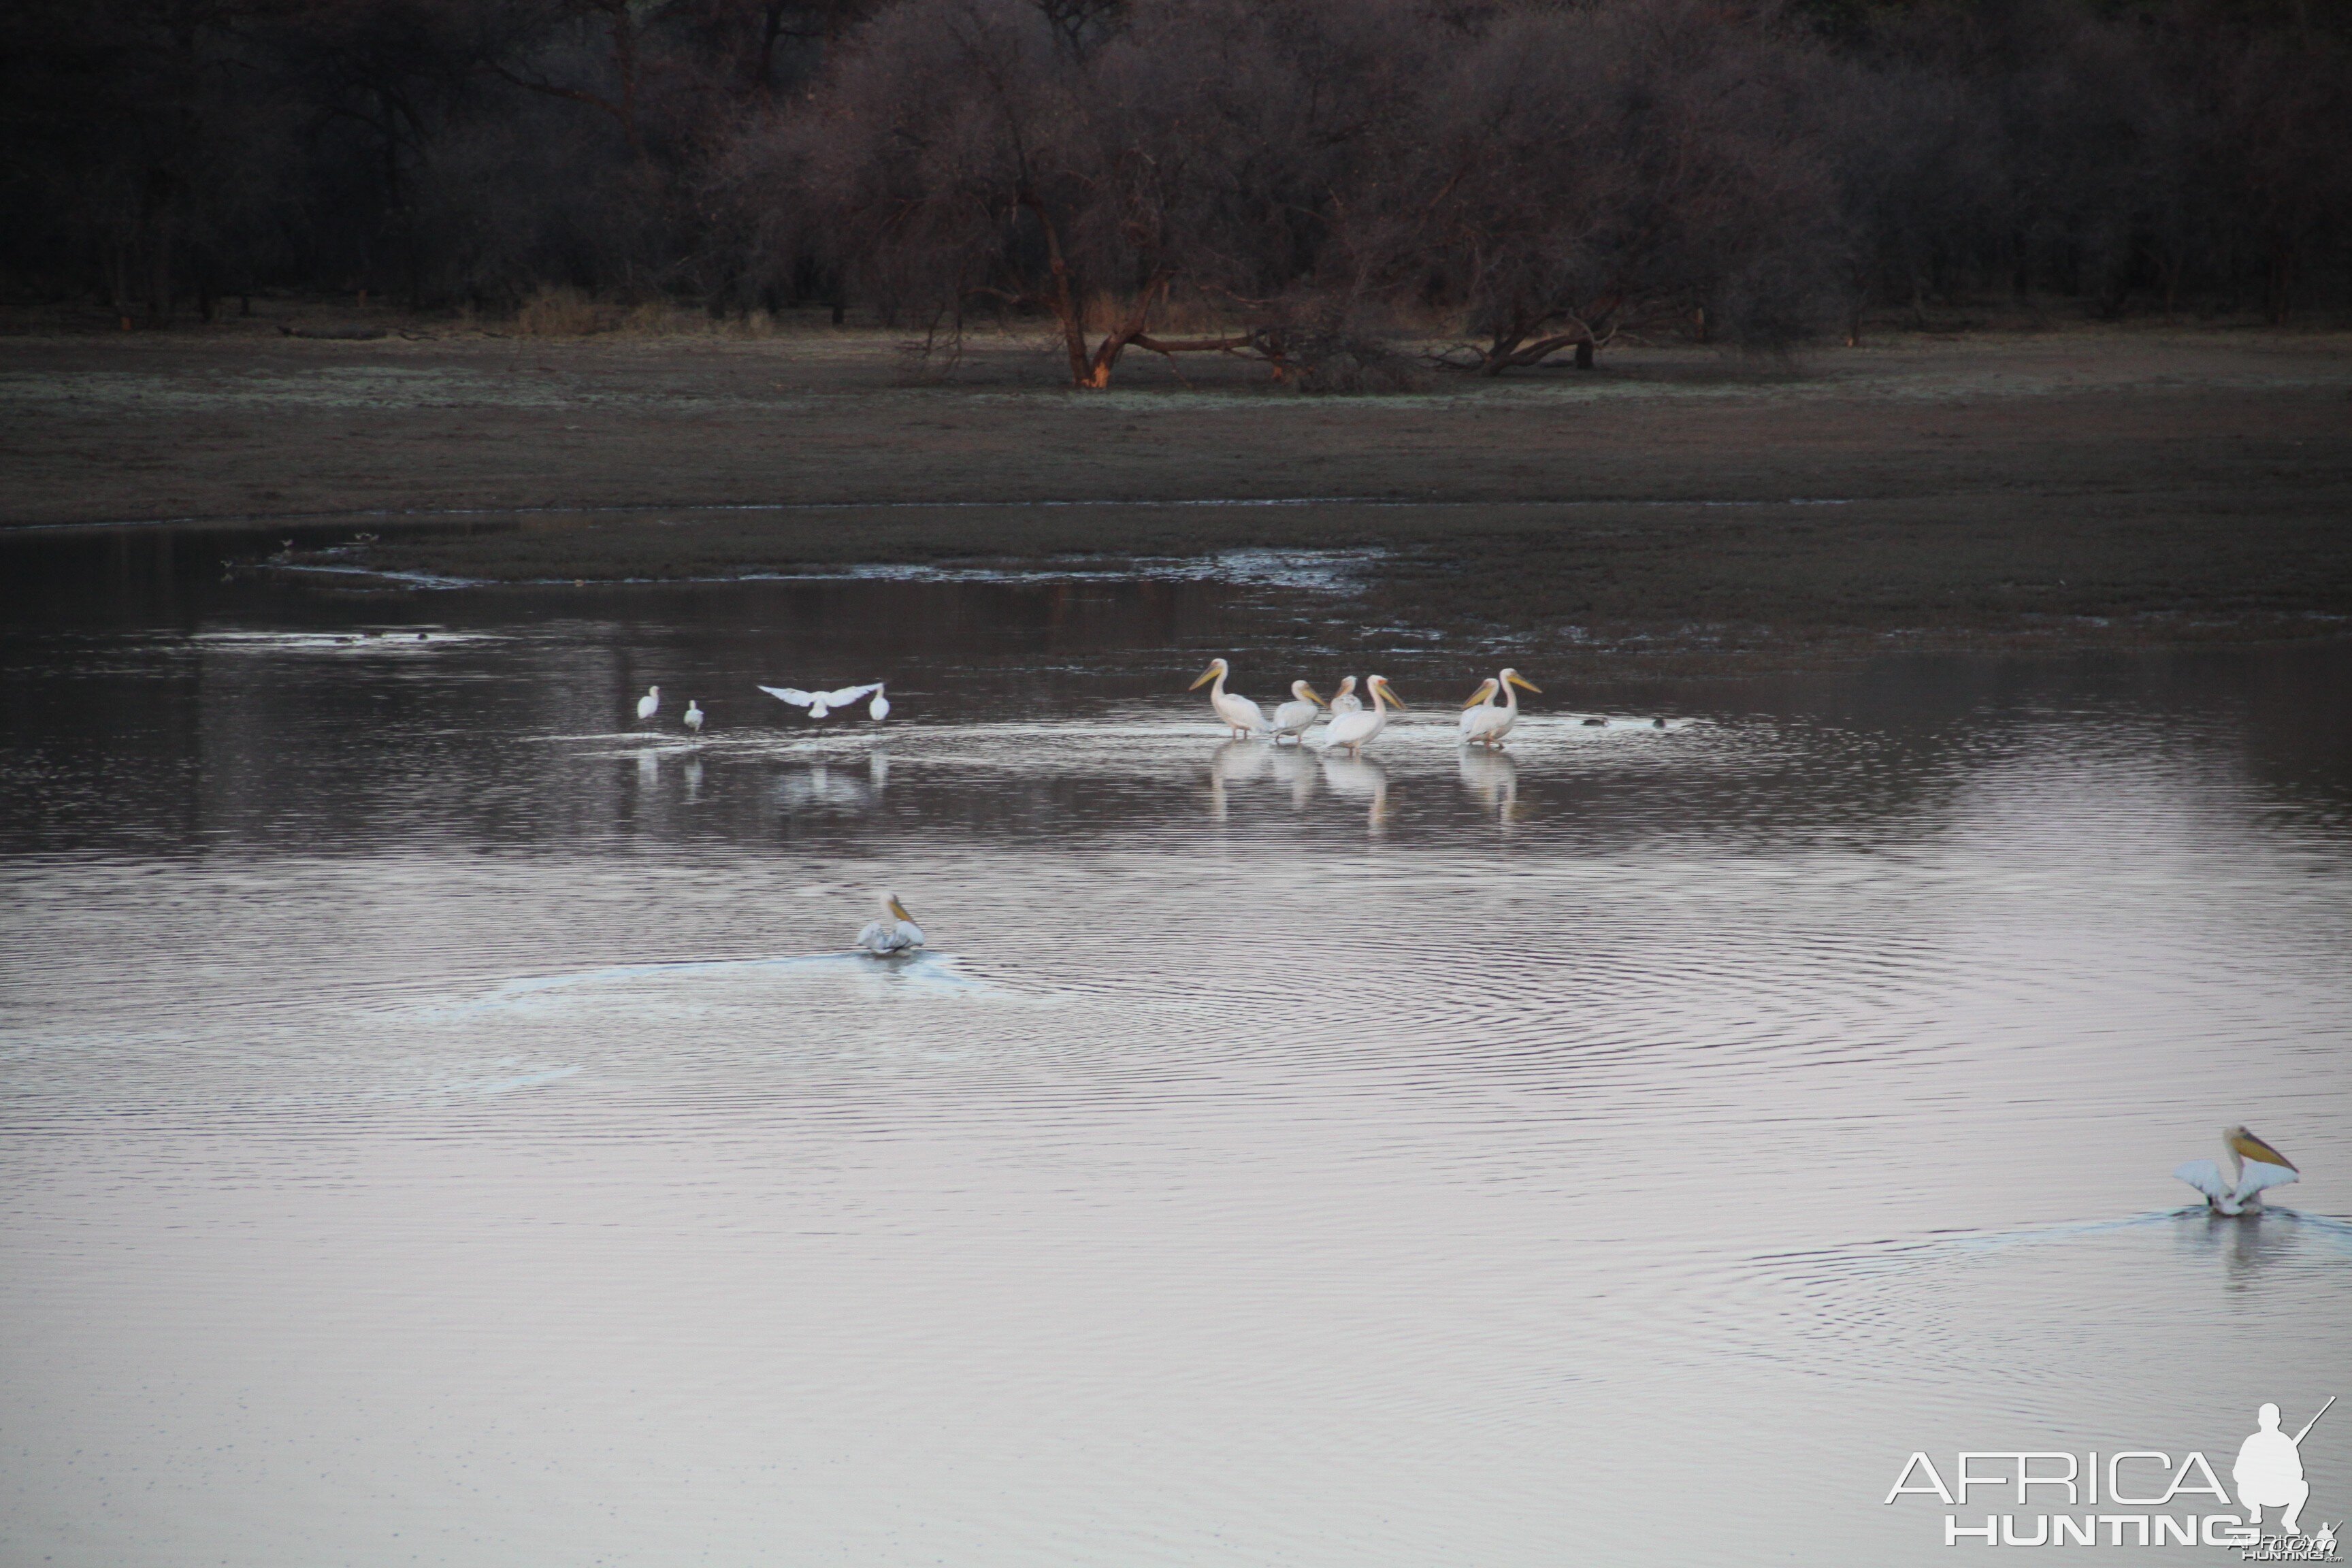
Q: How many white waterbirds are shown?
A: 12